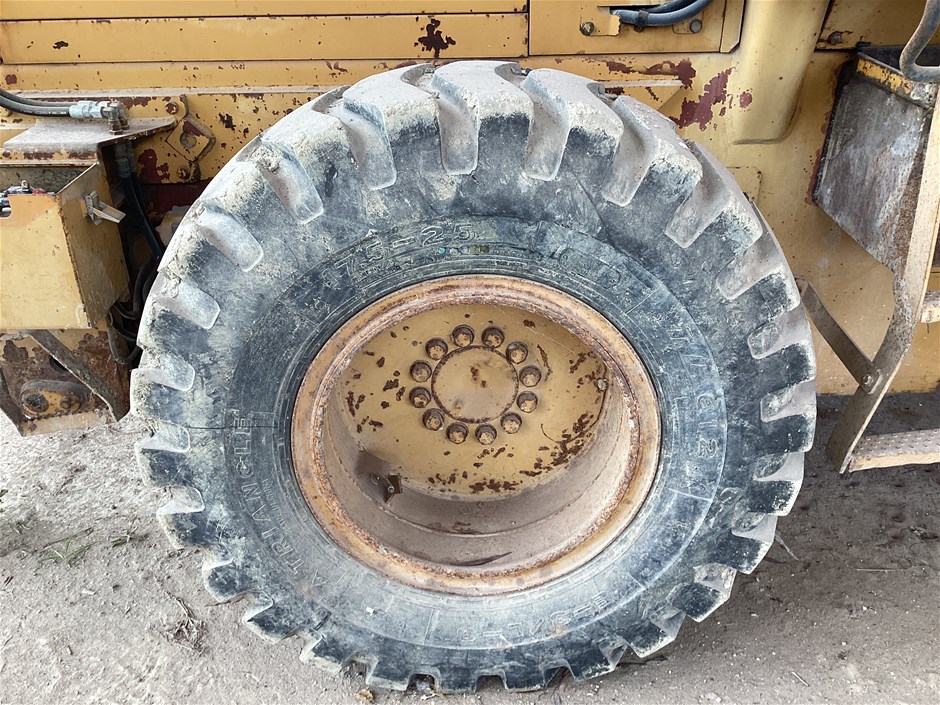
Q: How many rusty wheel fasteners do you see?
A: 12